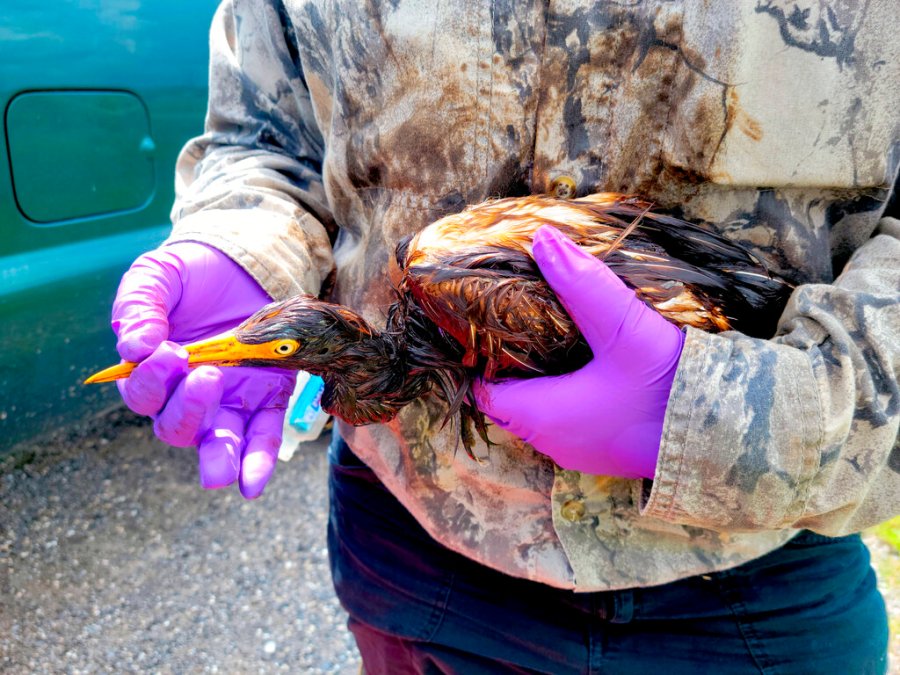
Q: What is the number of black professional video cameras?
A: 0